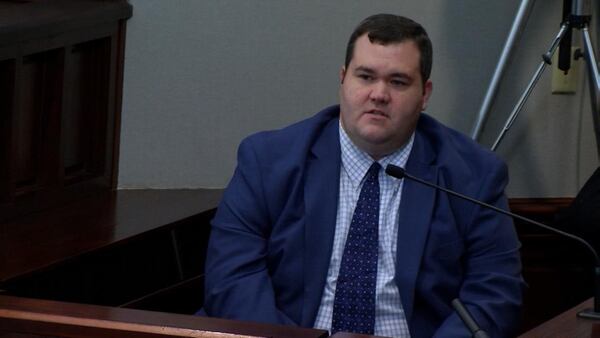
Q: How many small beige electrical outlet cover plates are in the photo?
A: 1